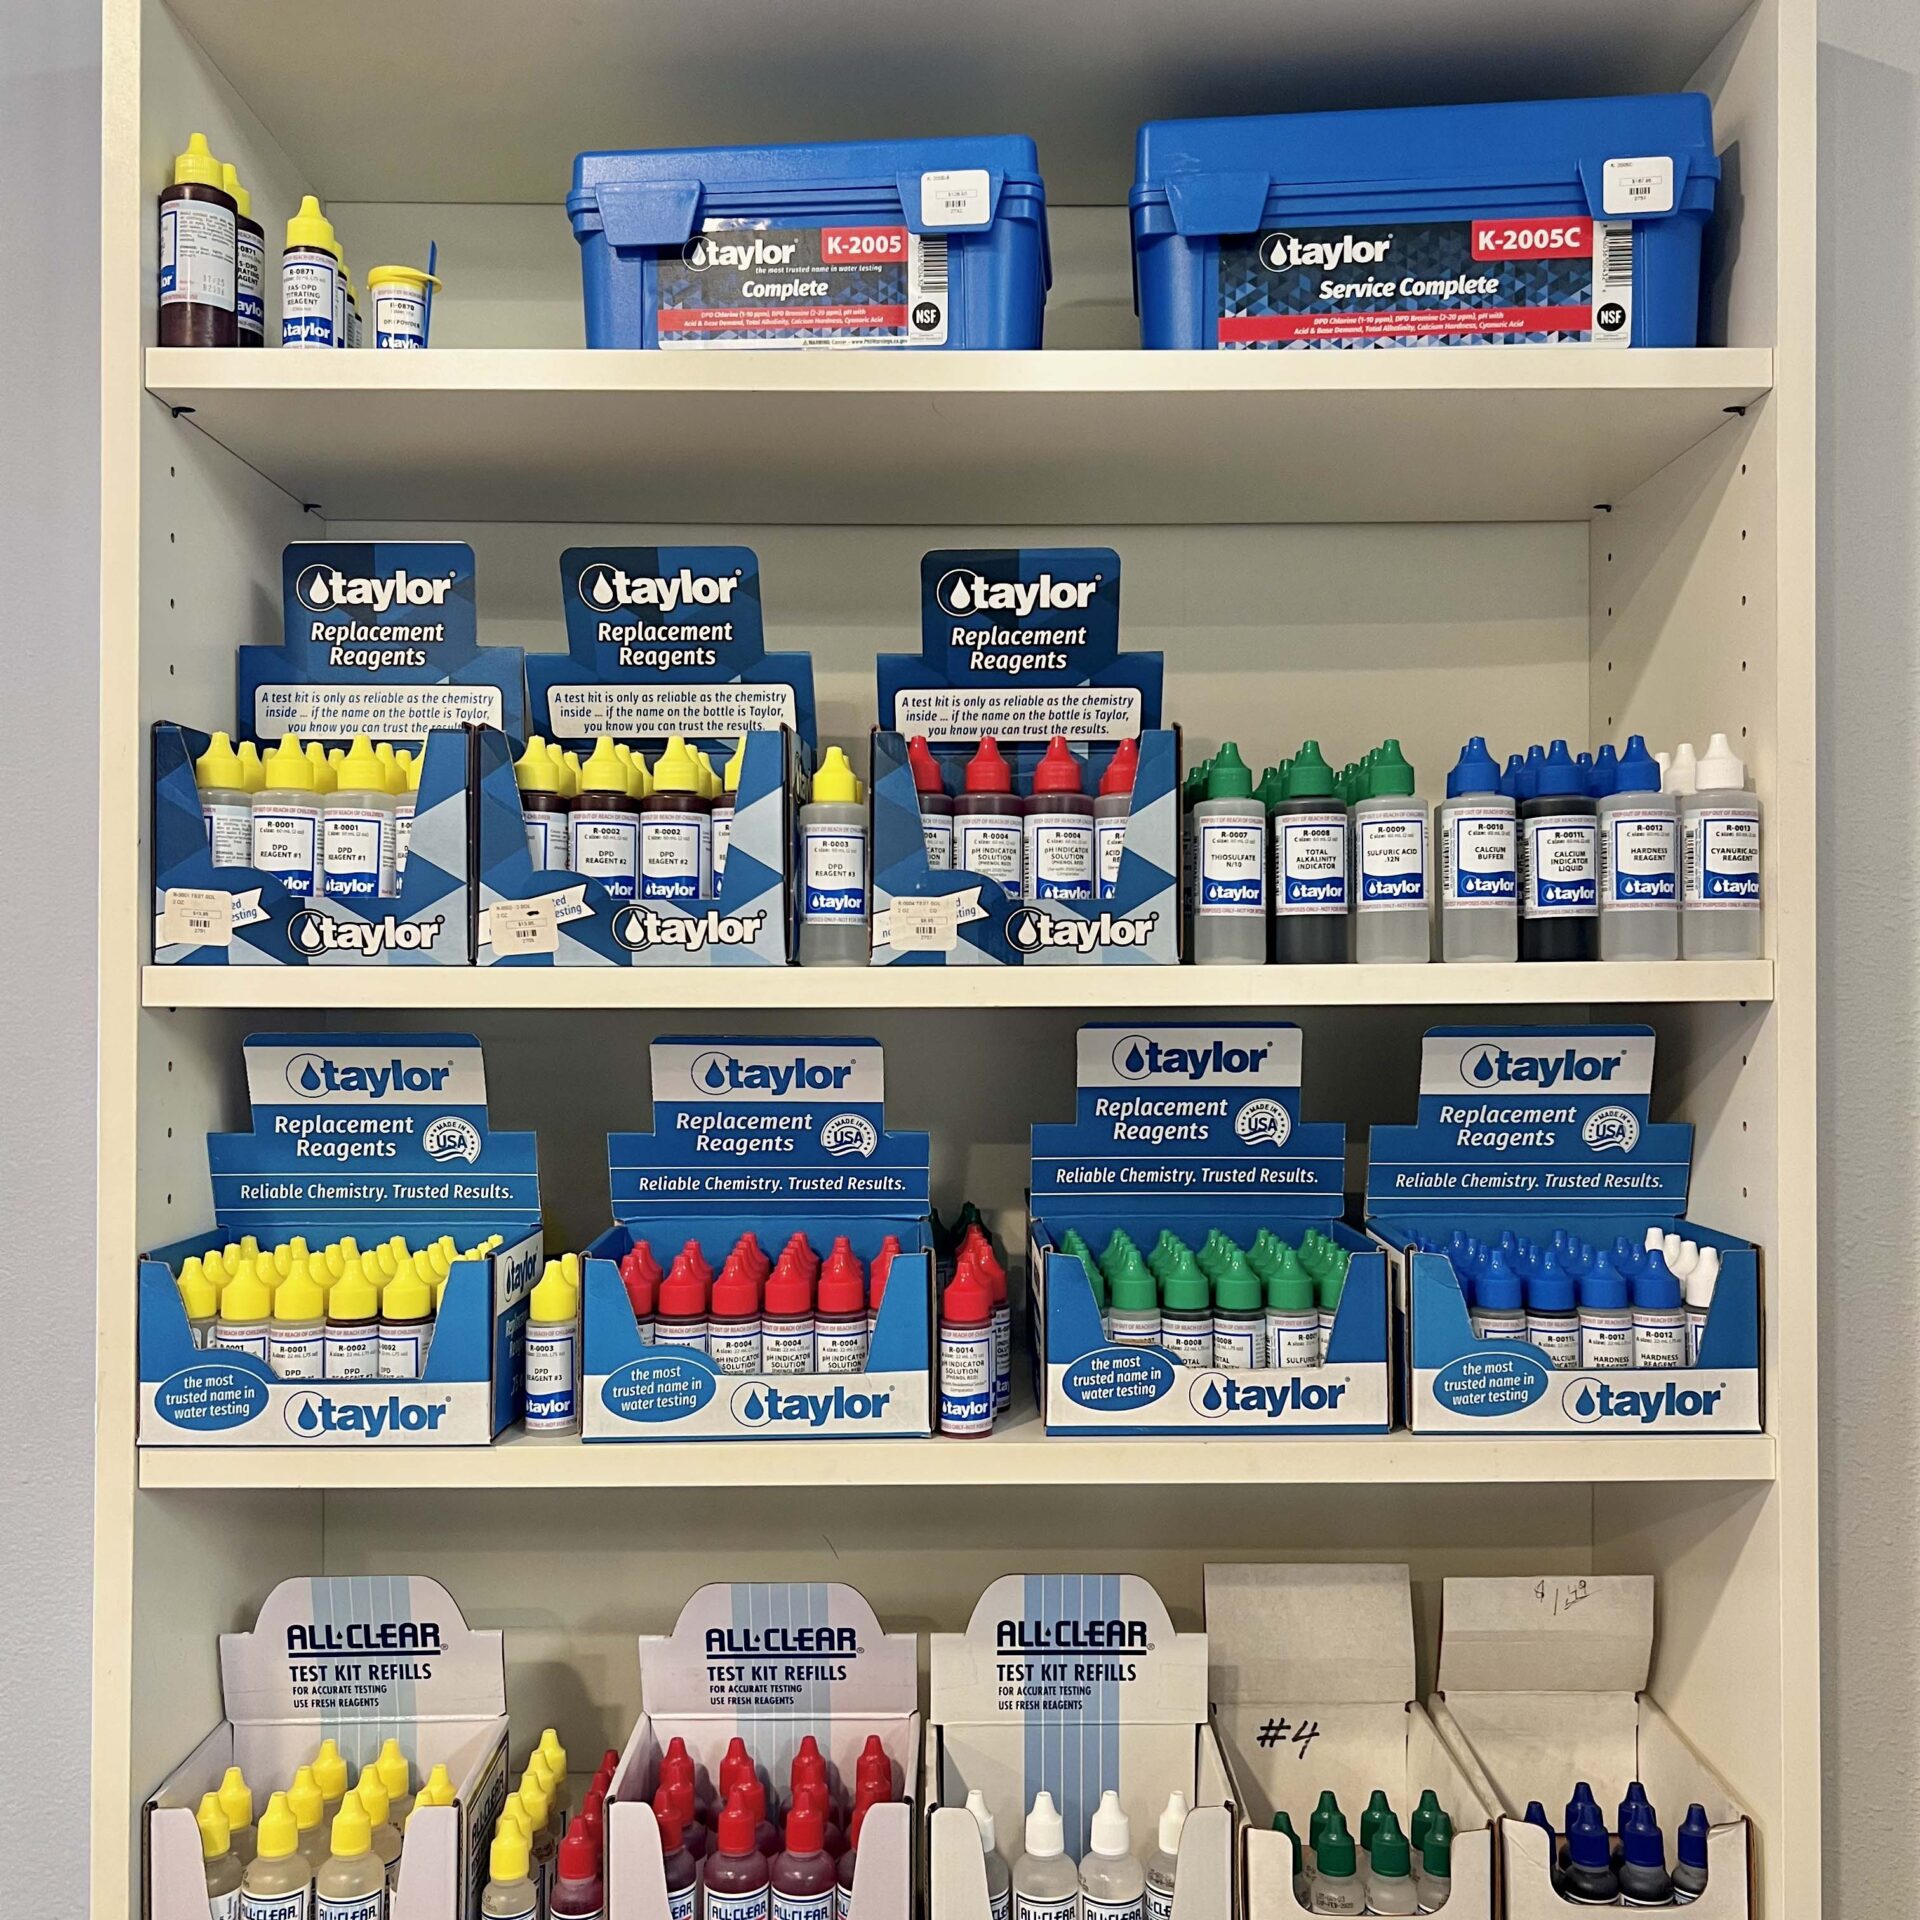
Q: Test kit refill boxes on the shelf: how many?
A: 3